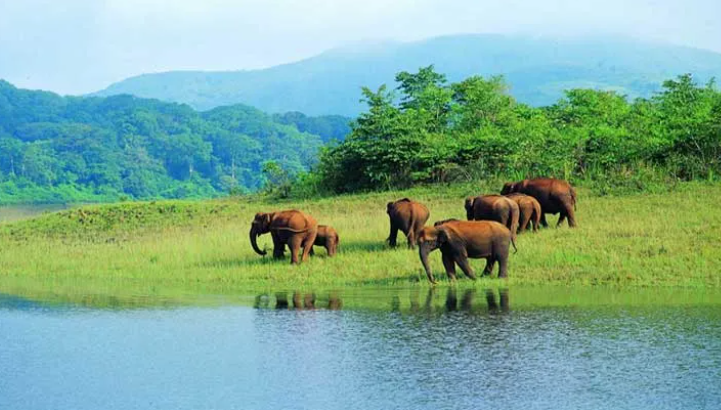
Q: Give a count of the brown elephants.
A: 7